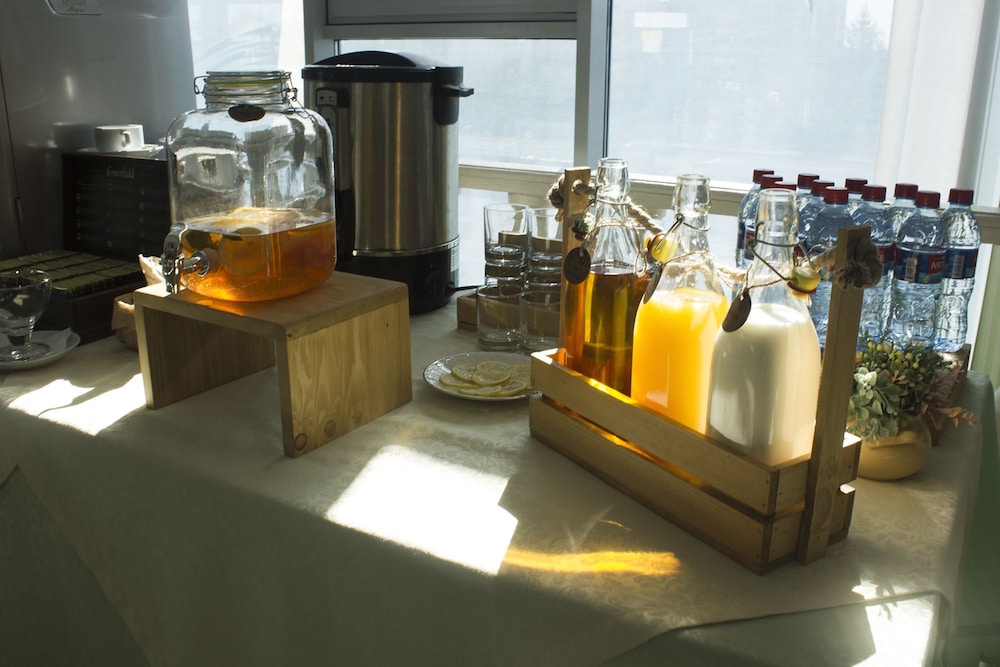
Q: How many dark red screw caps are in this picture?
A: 11